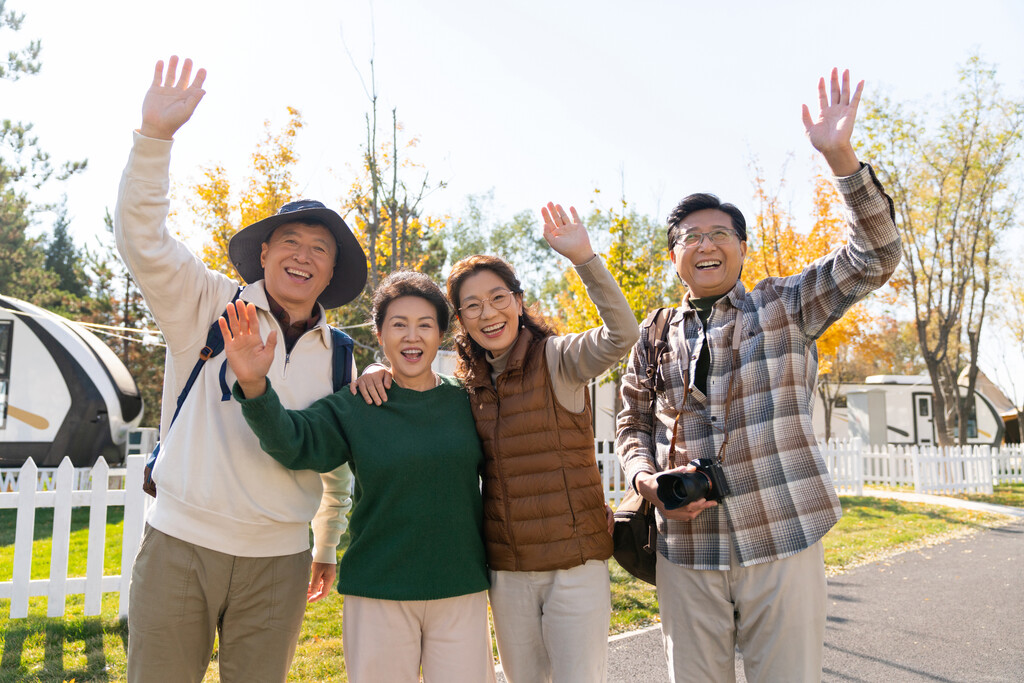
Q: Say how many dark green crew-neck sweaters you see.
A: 1